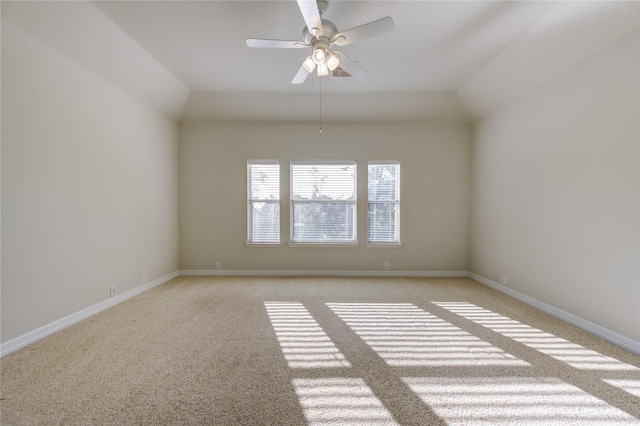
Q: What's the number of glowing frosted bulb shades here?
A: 4